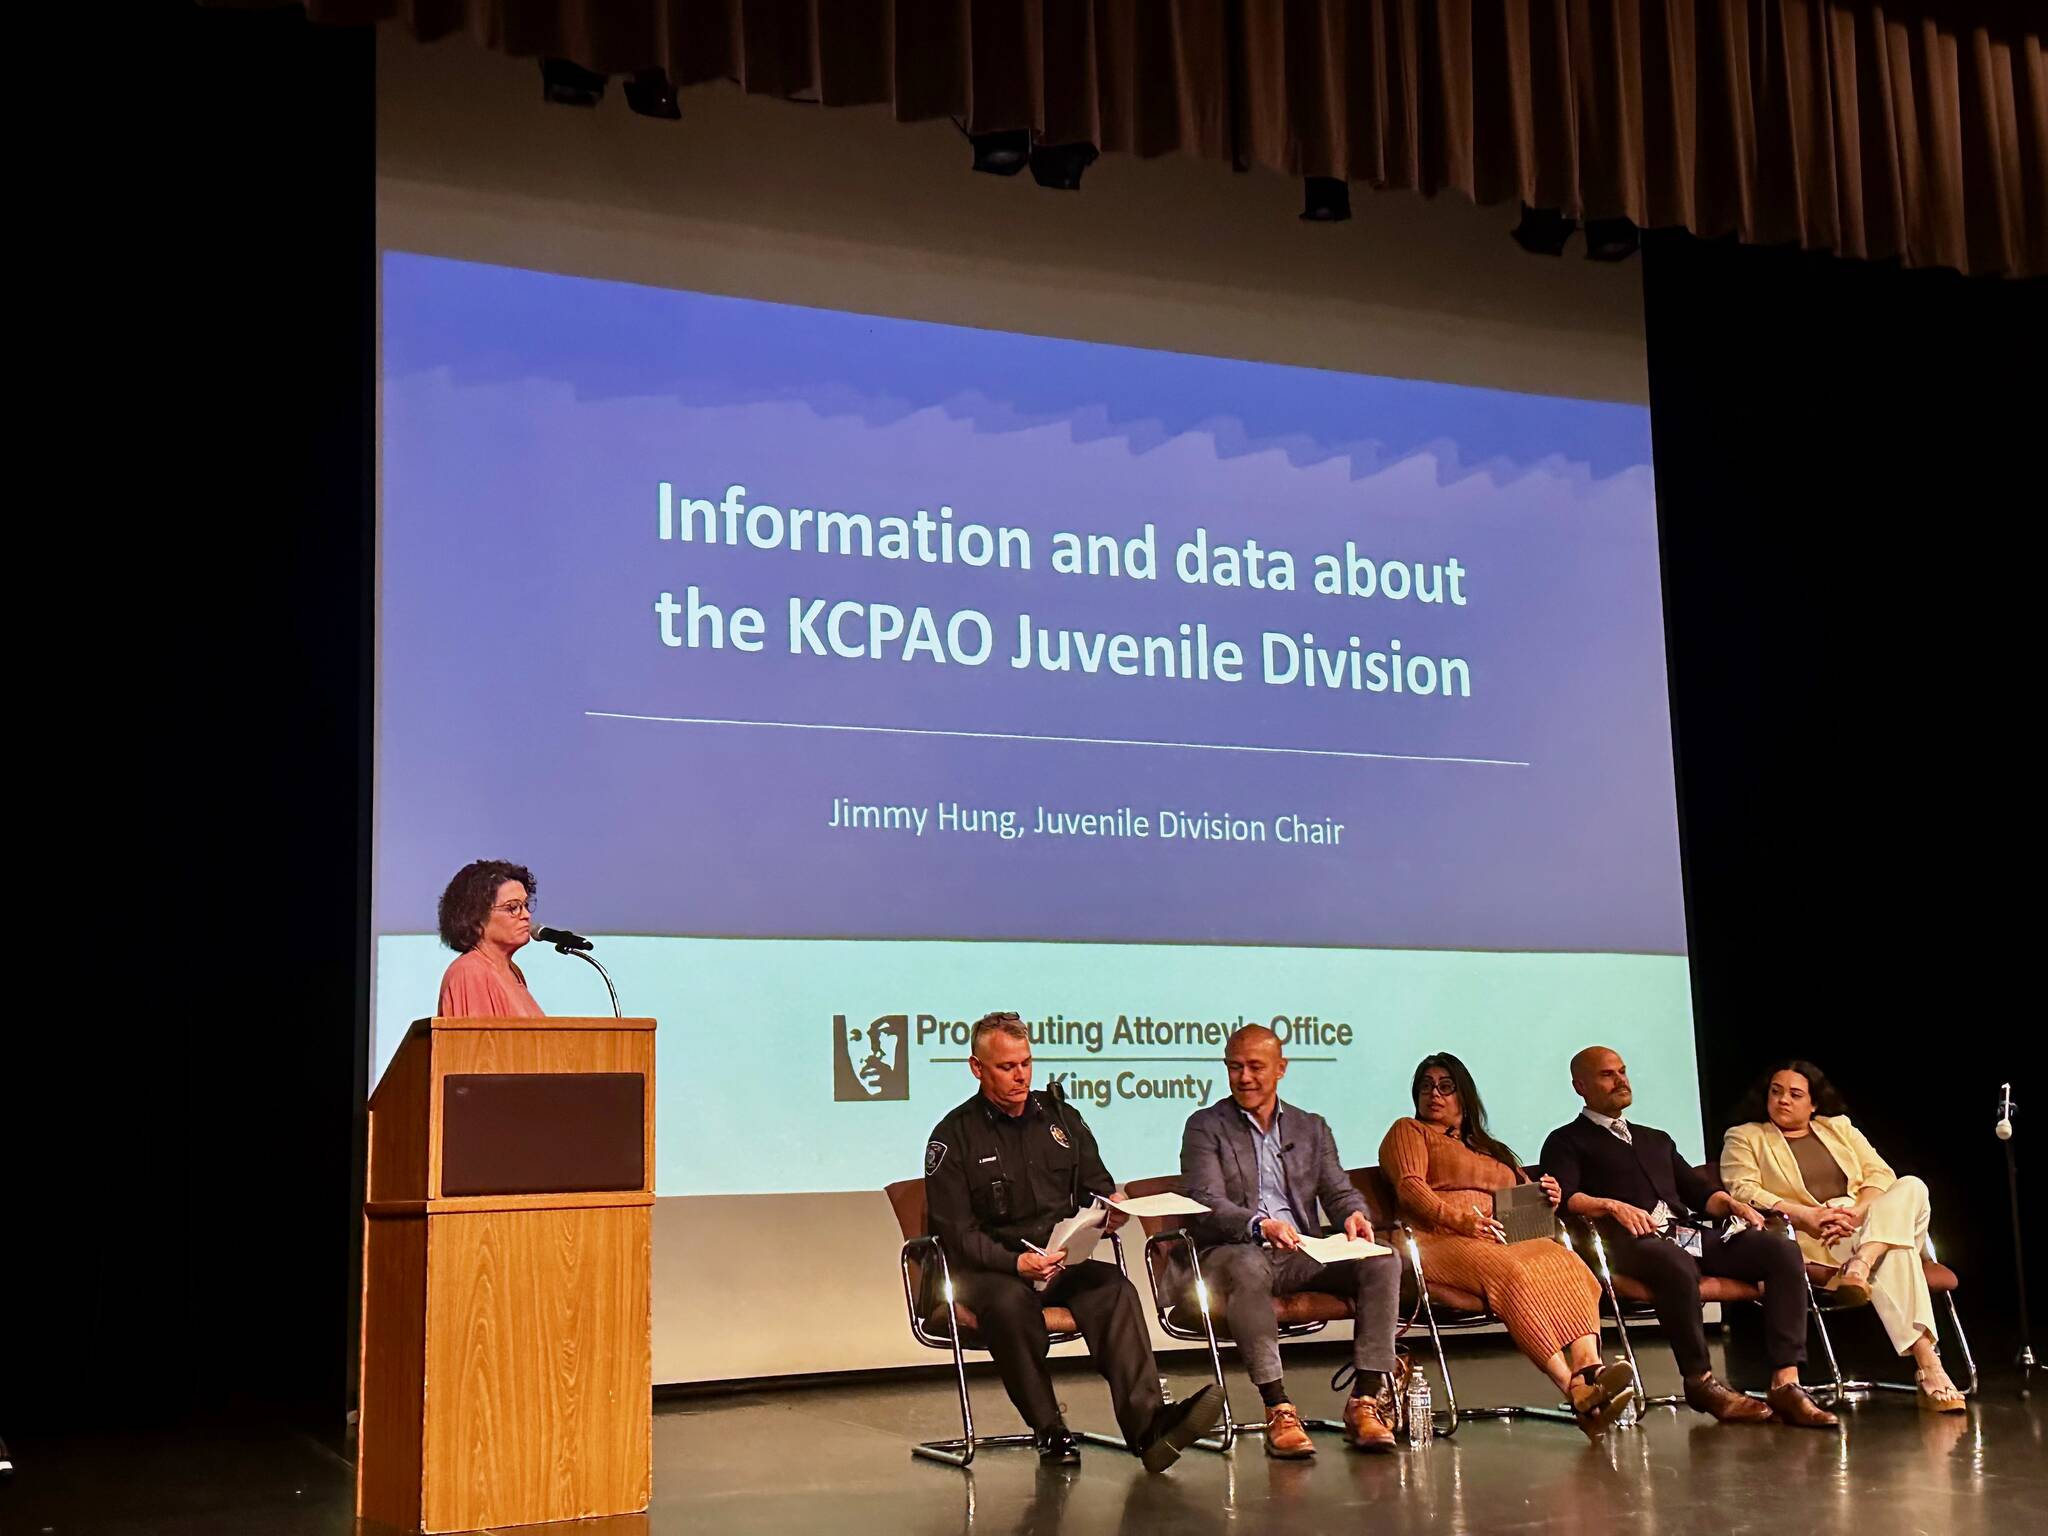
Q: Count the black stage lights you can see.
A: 7